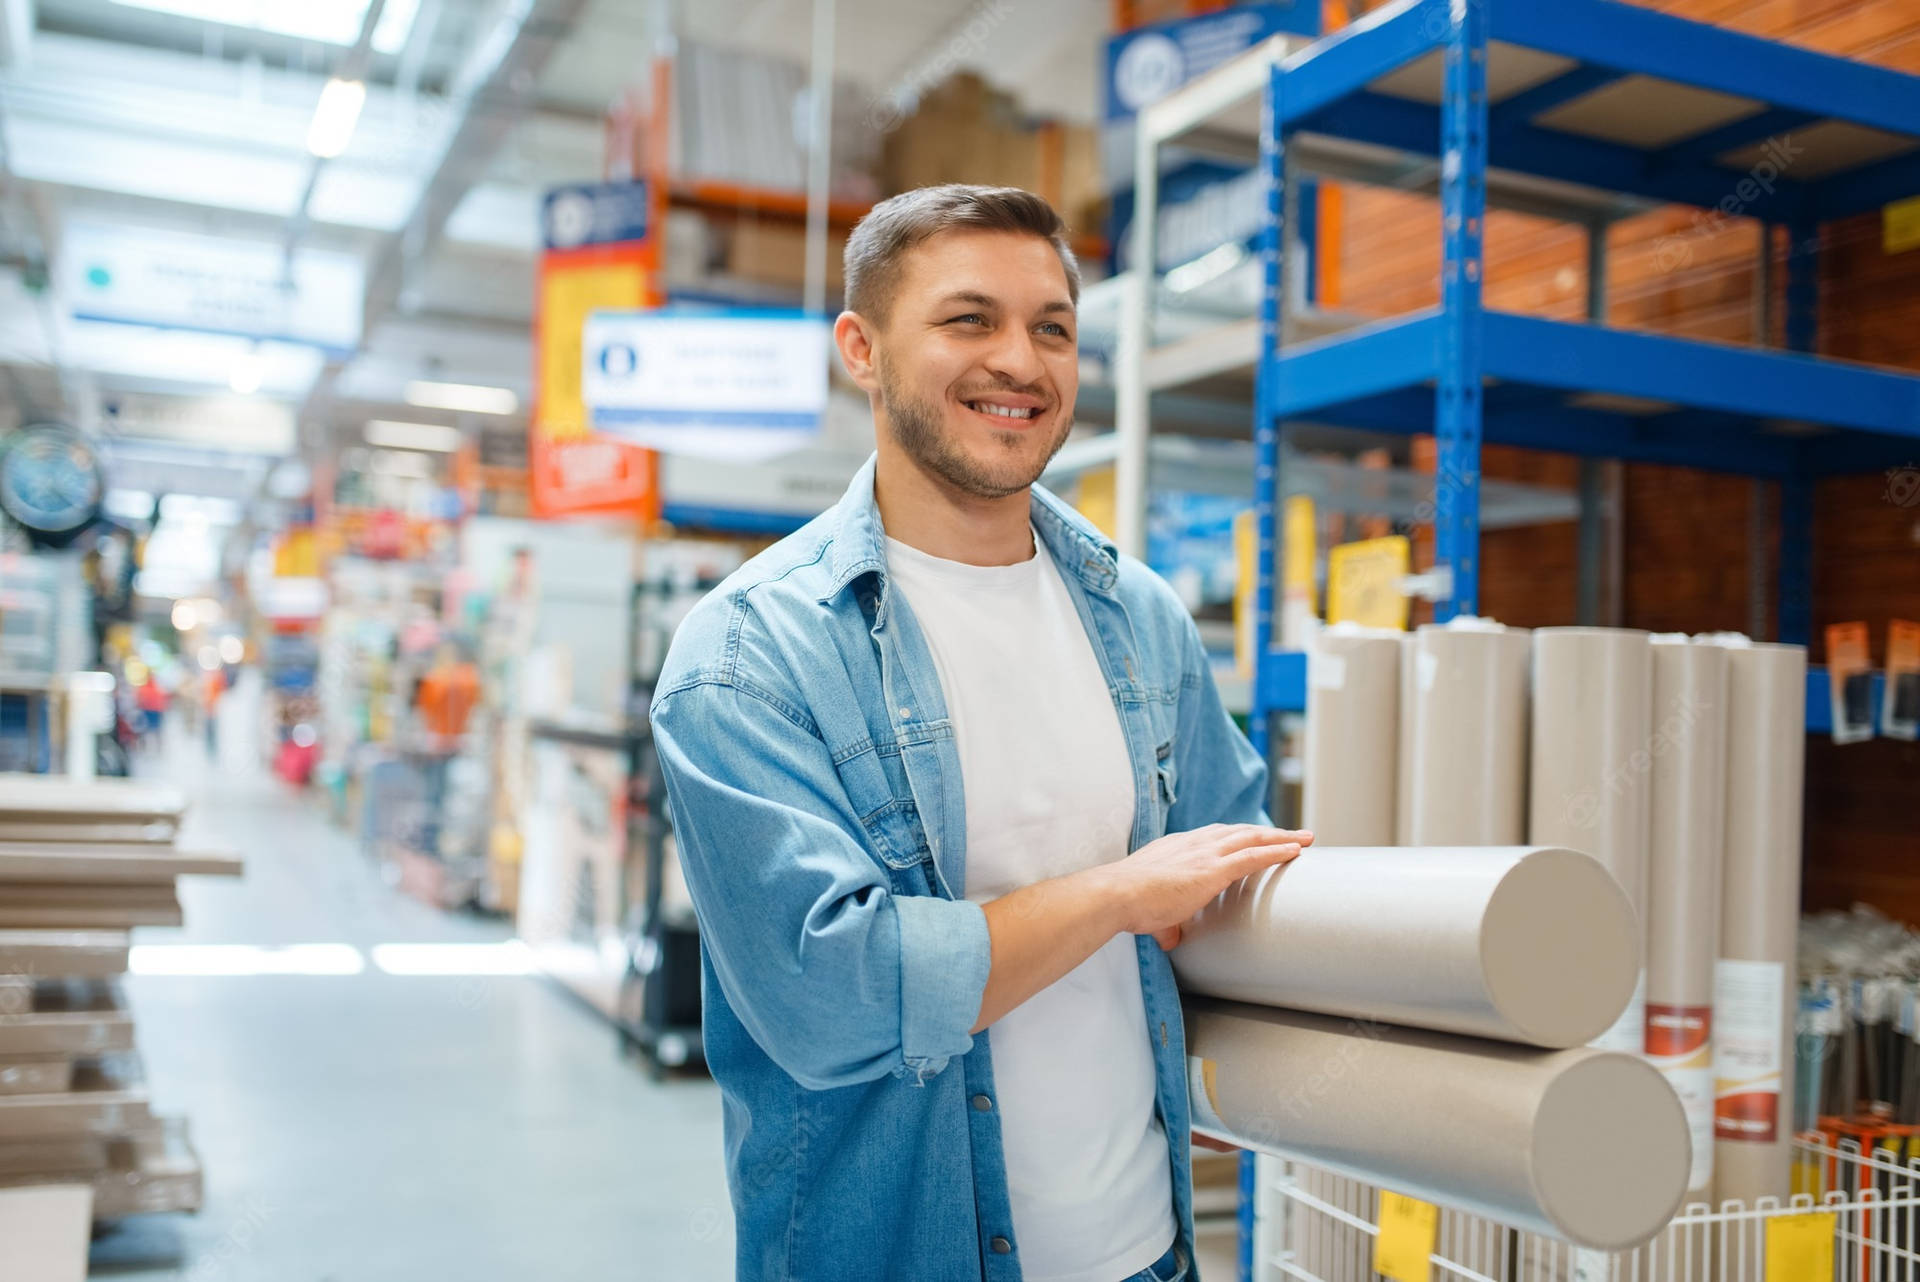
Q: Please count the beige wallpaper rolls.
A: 7